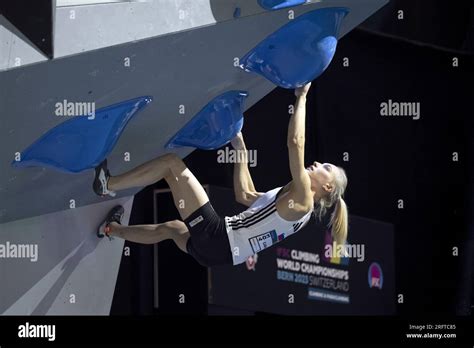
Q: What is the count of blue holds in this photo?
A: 4